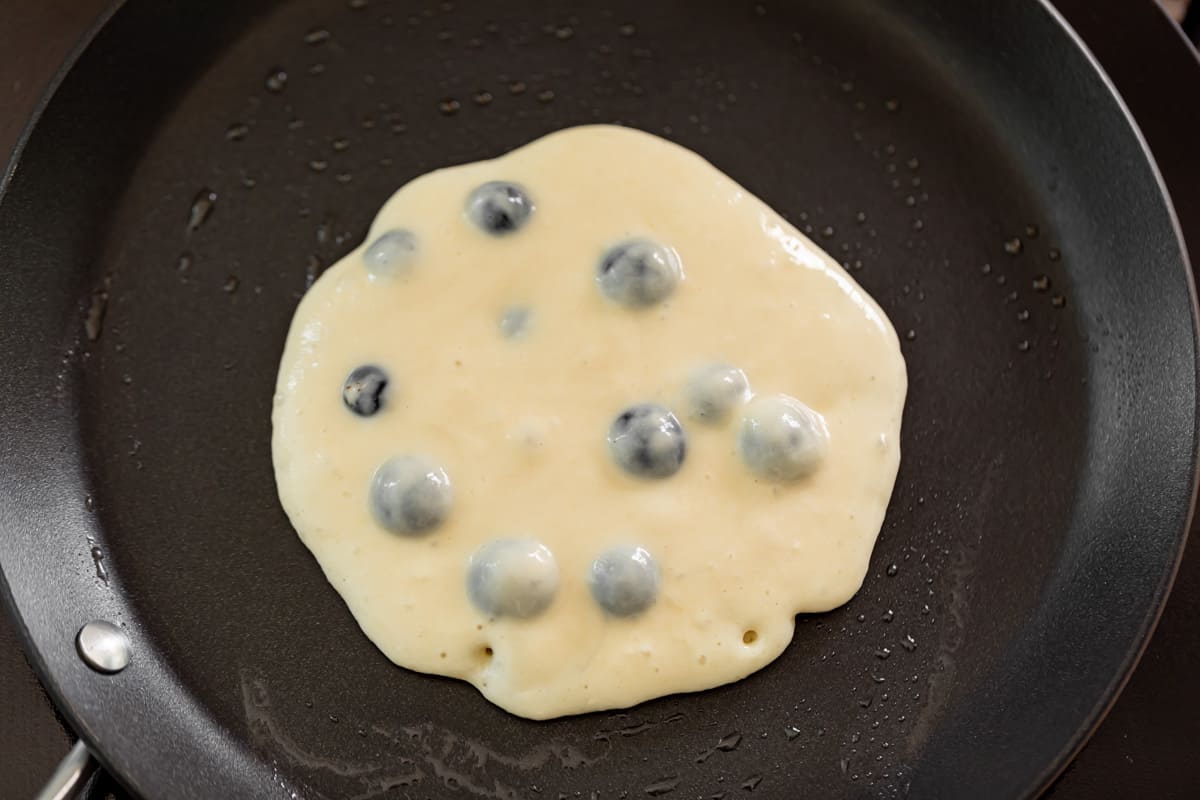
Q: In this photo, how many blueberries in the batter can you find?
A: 11